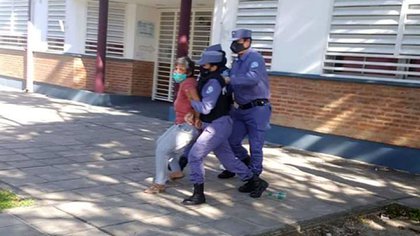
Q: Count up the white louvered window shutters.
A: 5